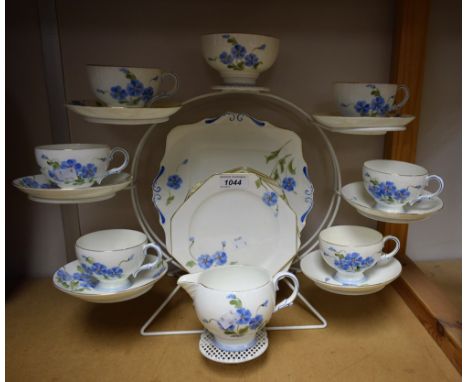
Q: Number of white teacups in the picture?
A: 6